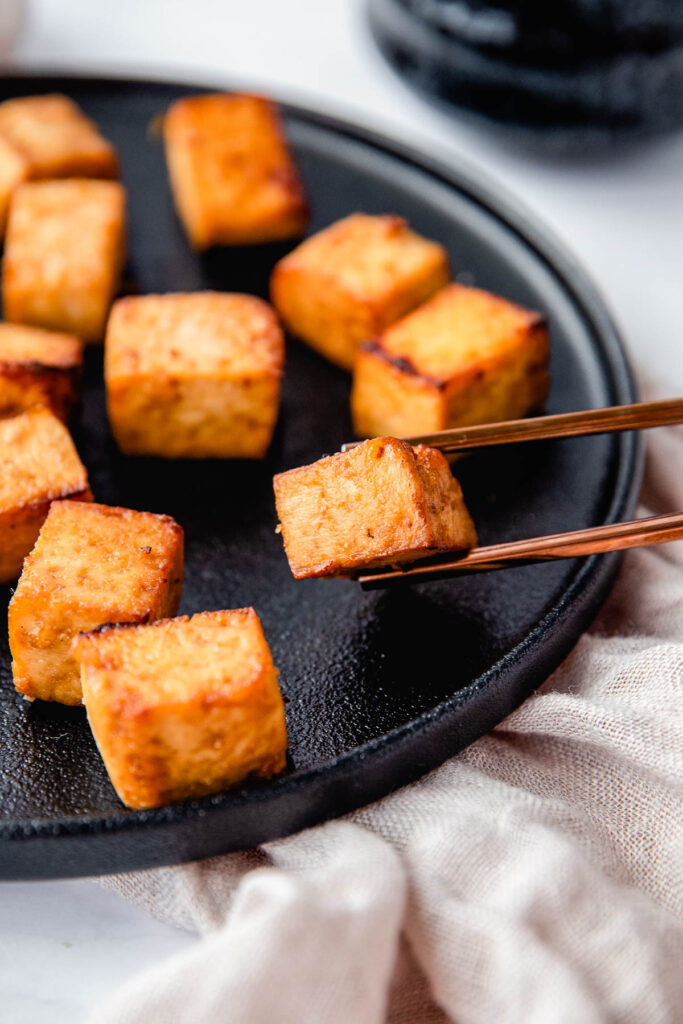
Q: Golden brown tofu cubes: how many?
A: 12